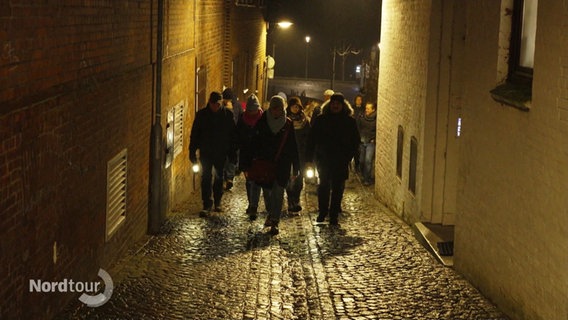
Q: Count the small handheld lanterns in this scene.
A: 2